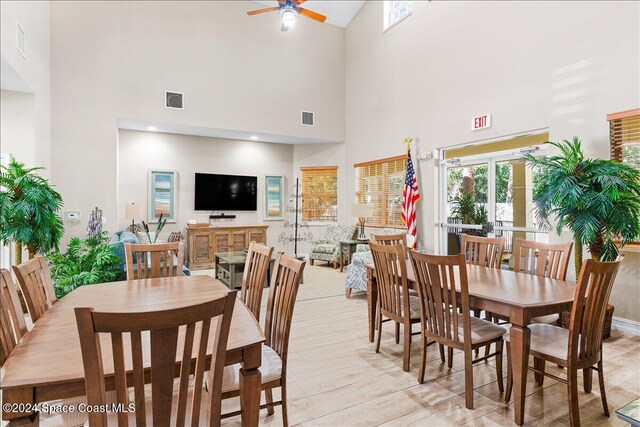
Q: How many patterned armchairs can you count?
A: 2